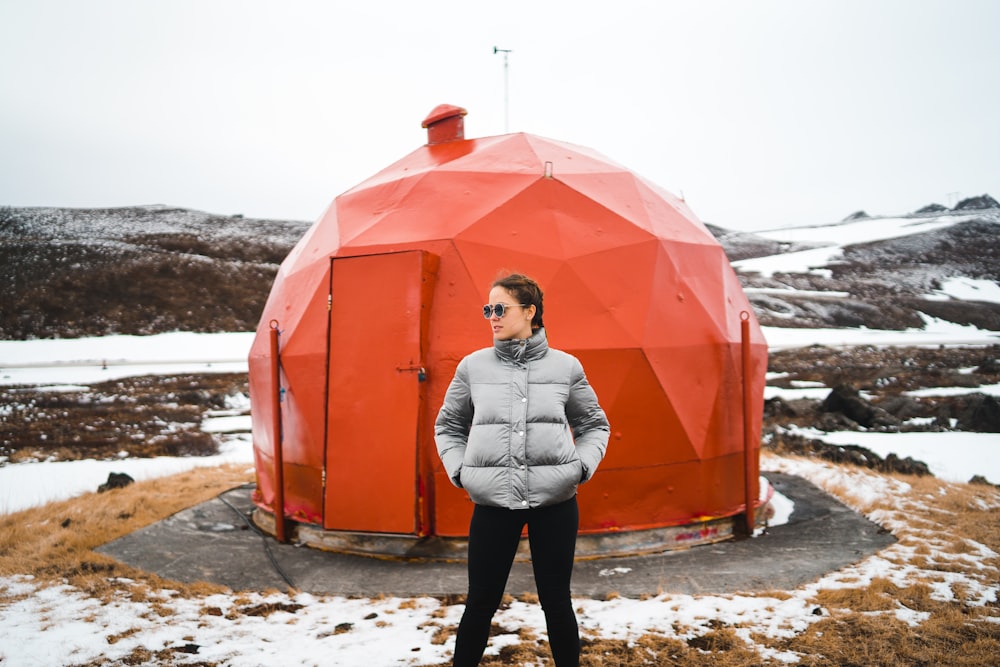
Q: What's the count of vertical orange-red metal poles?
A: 2